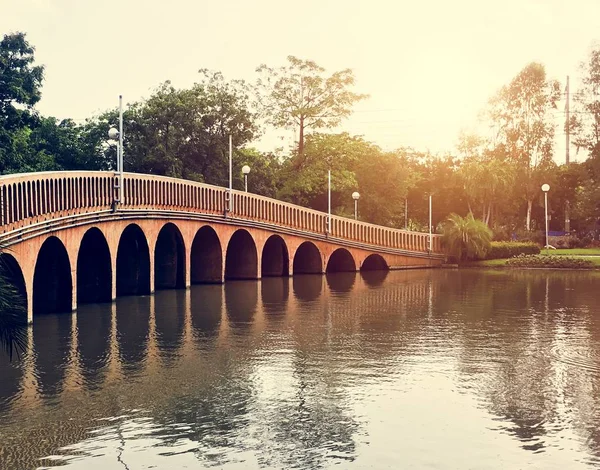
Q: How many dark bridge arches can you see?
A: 11